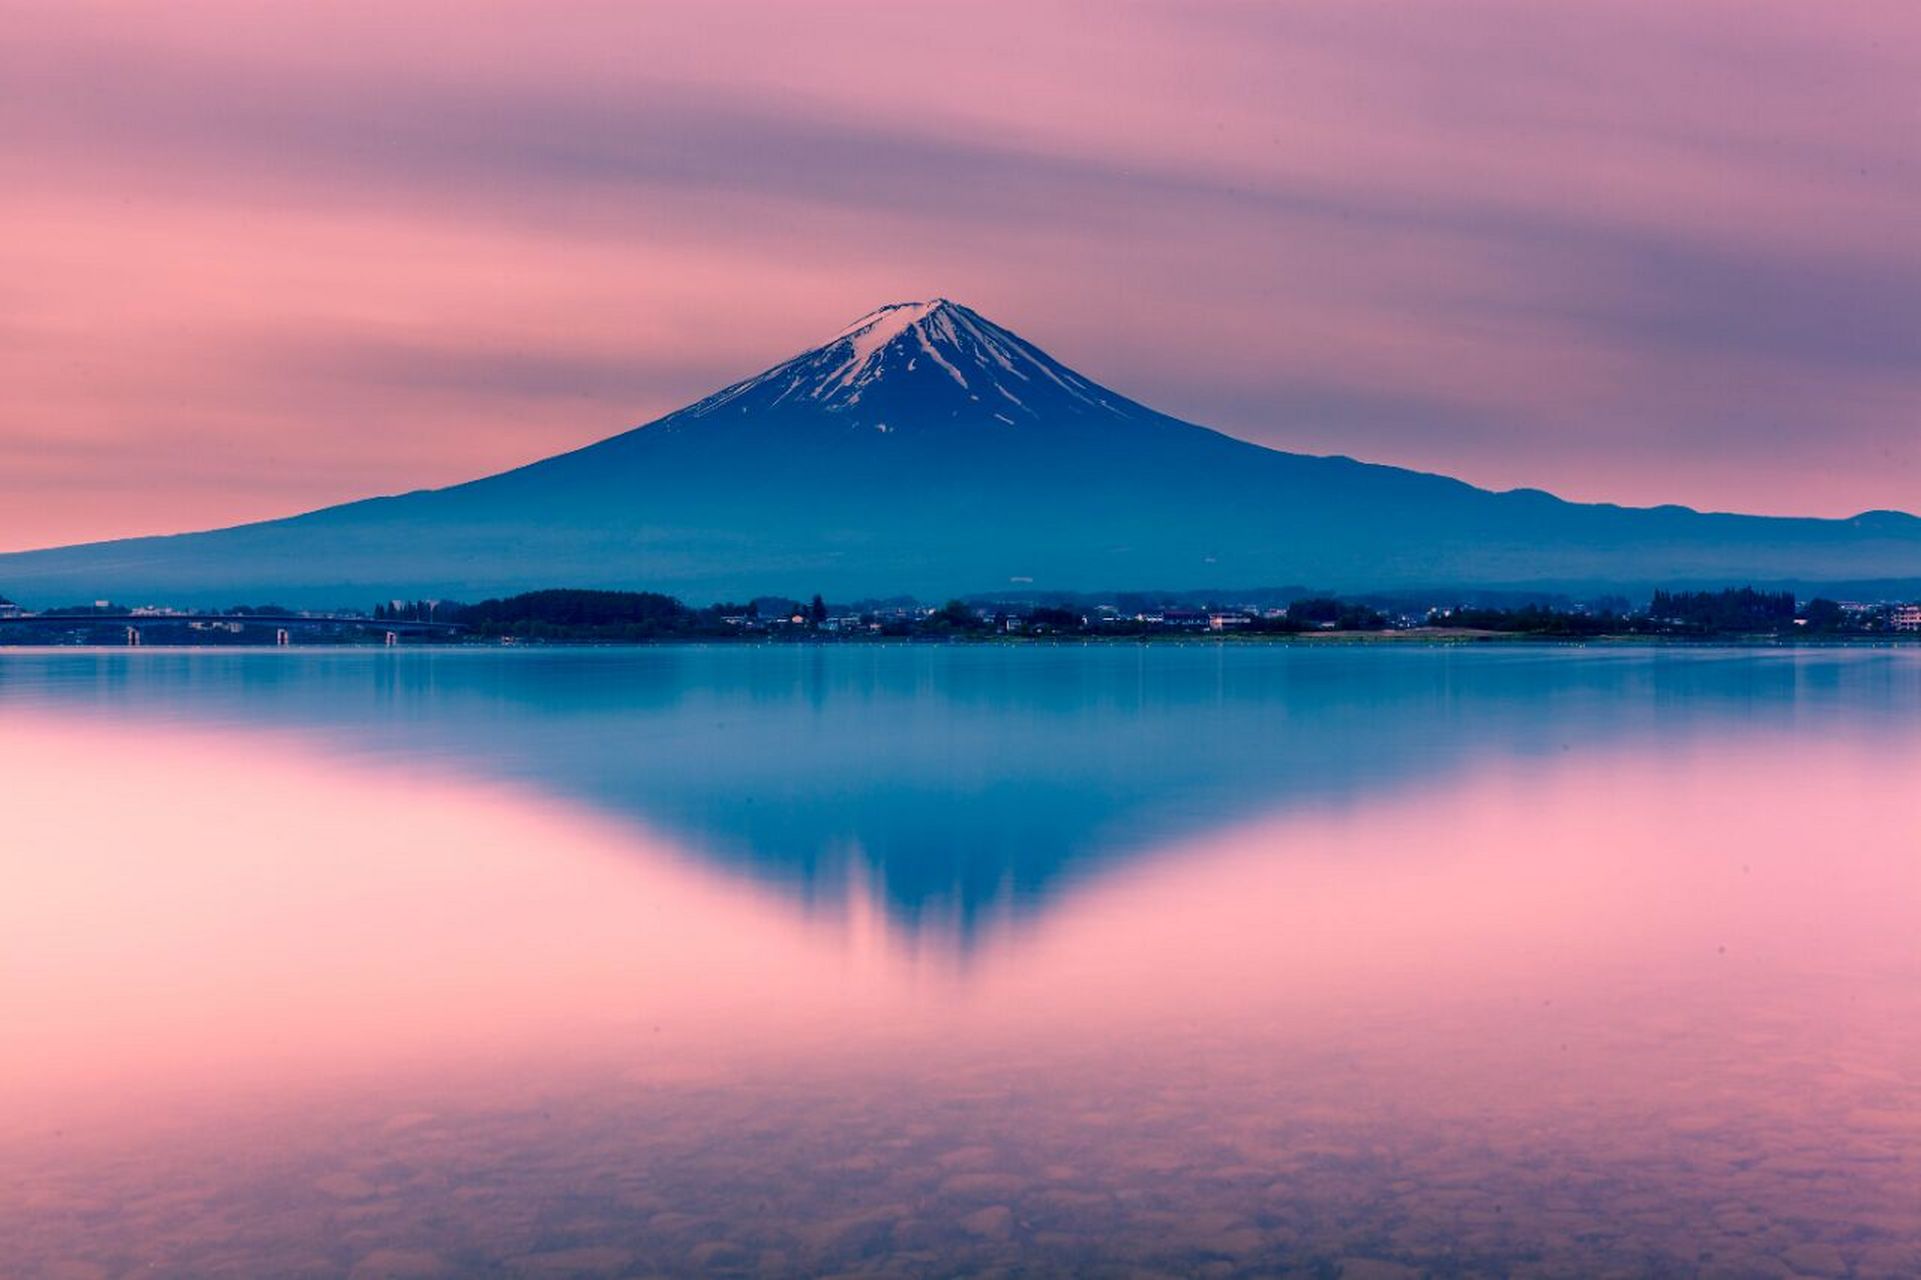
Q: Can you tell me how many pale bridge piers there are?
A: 3